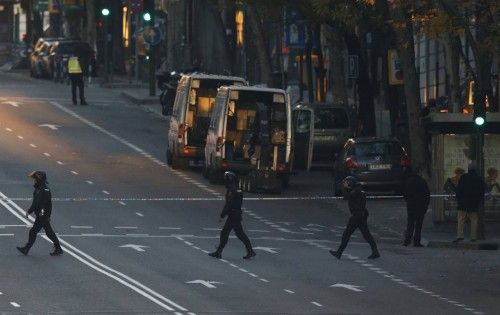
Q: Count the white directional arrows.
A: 6